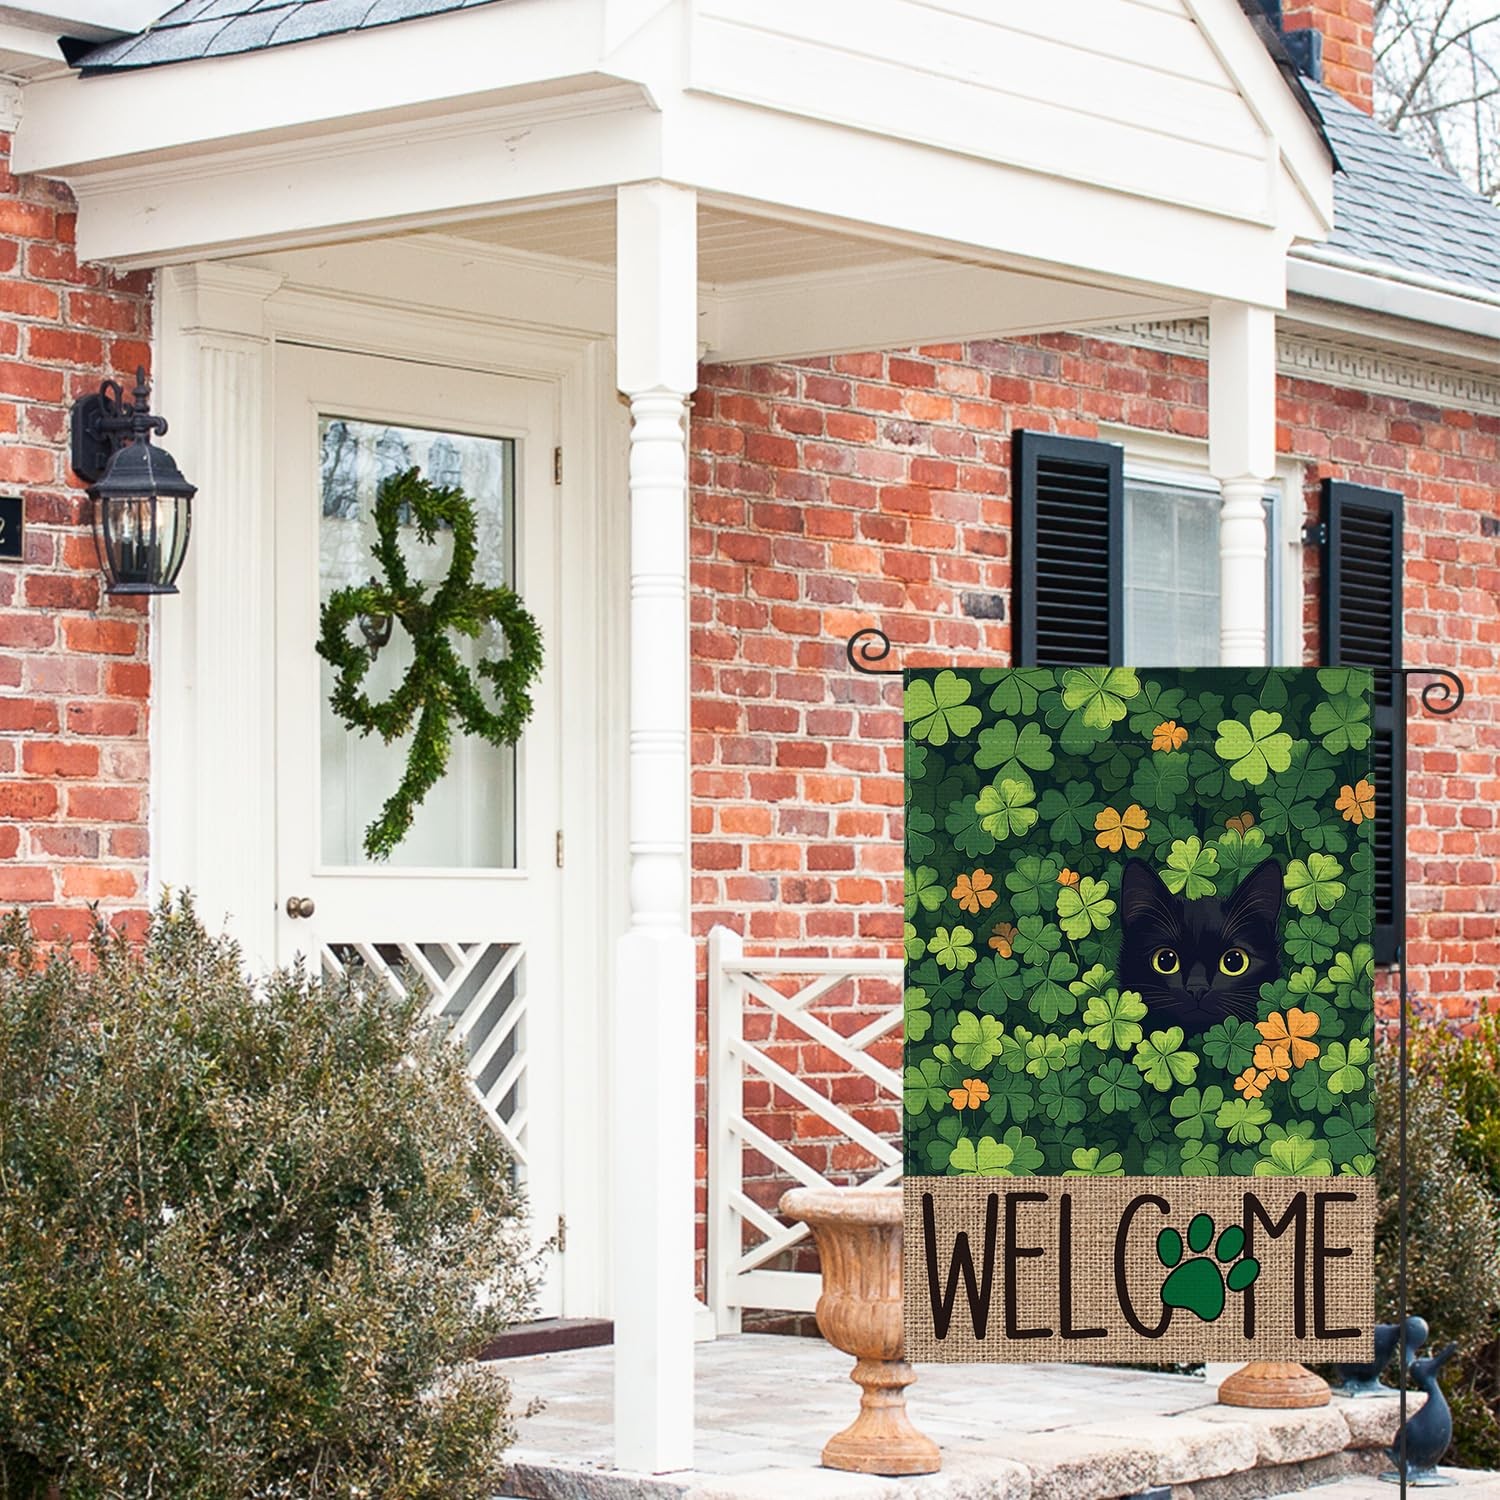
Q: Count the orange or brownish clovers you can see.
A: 11